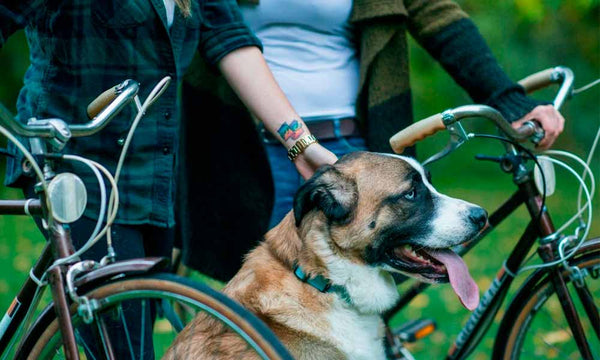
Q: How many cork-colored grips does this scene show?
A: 3